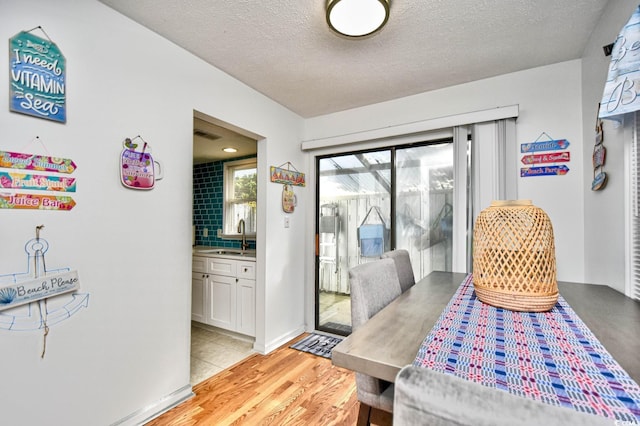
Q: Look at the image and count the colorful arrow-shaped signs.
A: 6